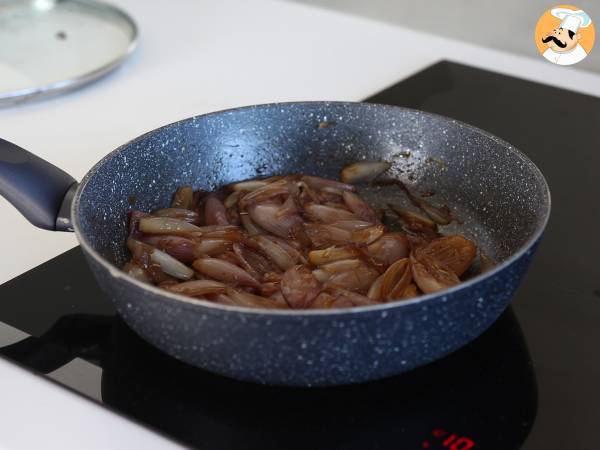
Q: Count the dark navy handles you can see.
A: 1